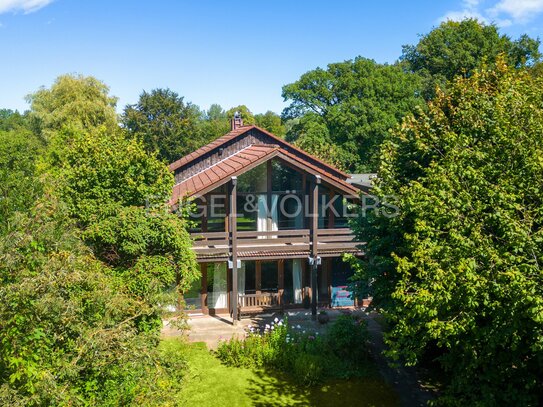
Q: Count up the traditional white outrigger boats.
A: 0